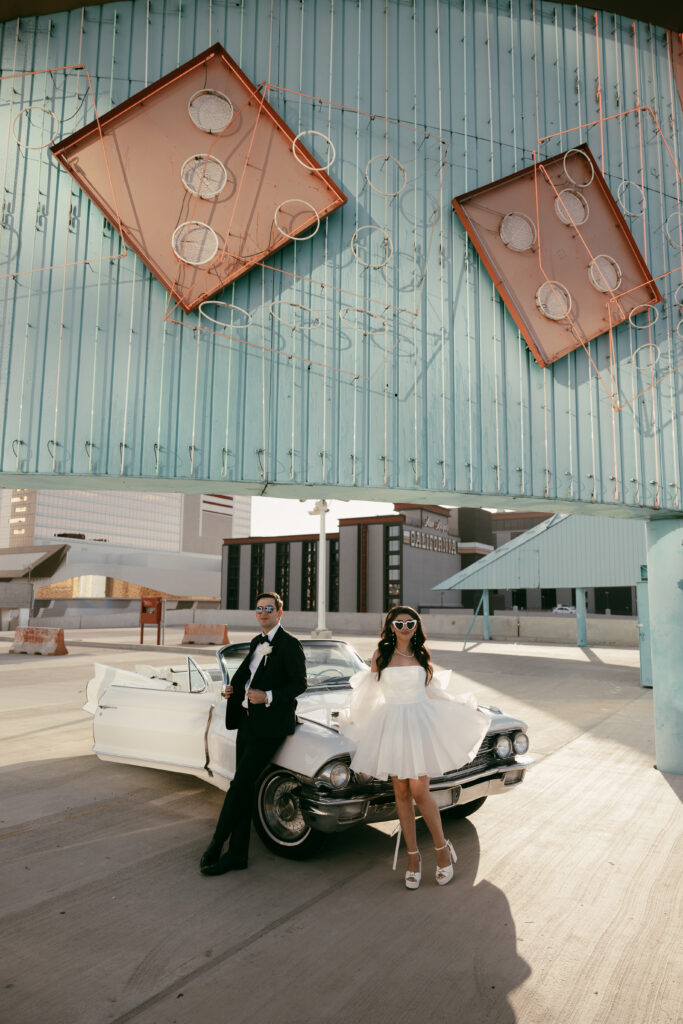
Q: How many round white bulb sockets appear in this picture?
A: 7